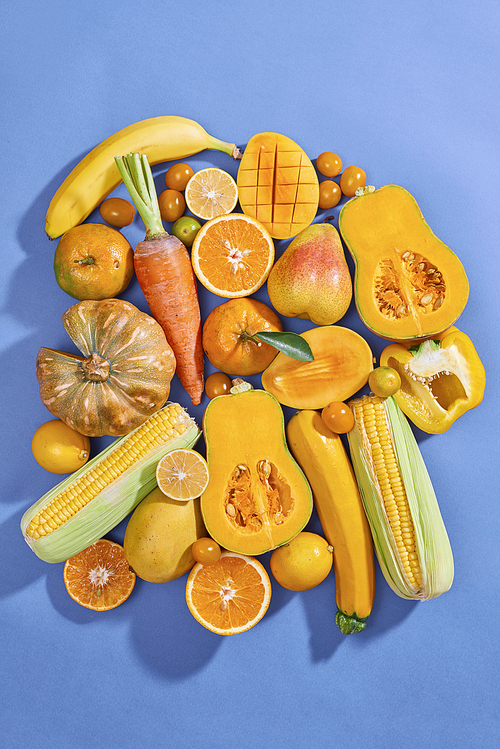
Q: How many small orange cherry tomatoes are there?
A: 9